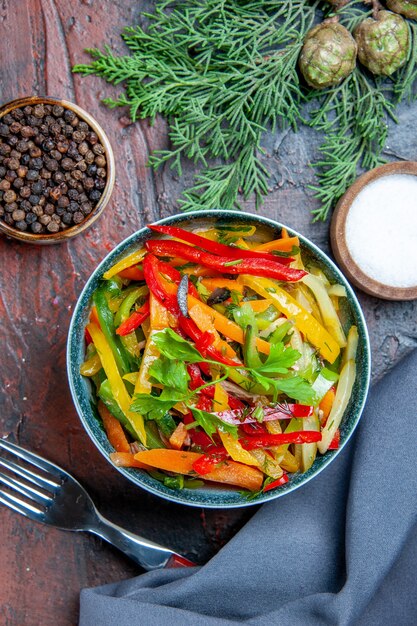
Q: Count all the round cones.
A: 3